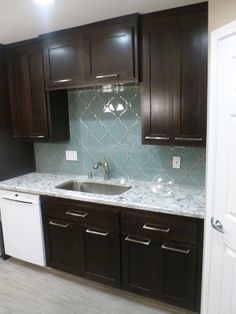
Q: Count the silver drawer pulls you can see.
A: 12